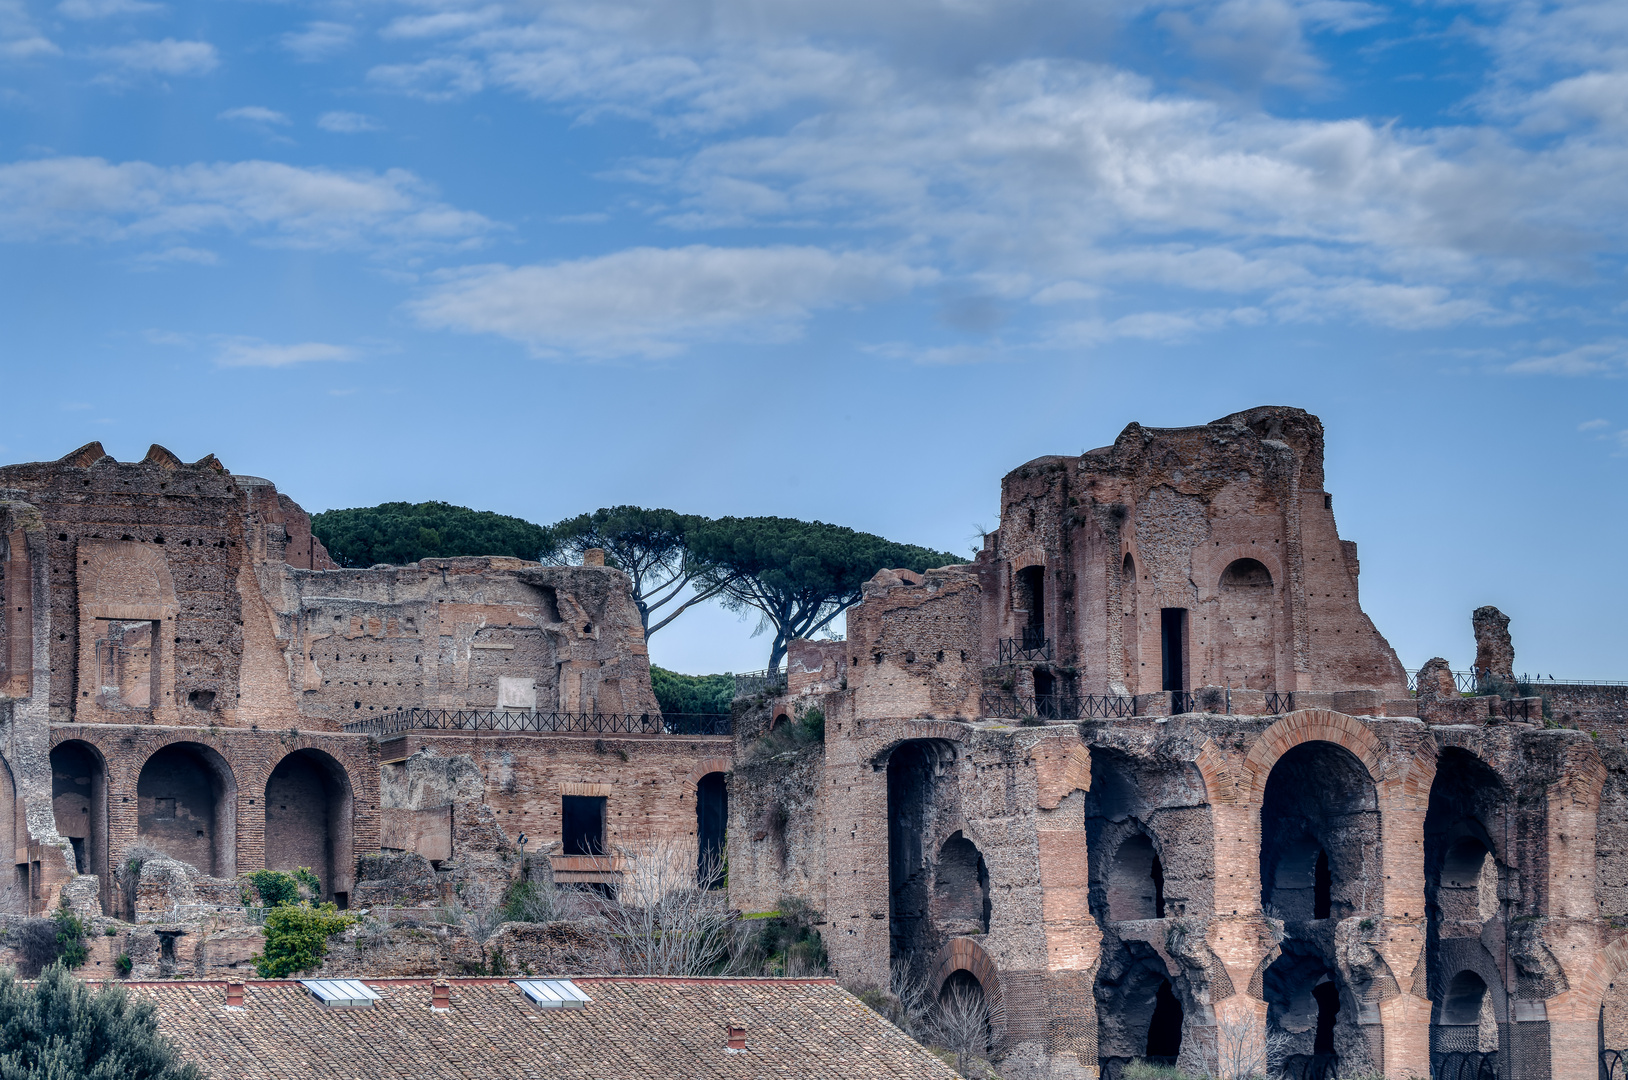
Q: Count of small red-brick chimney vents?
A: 3